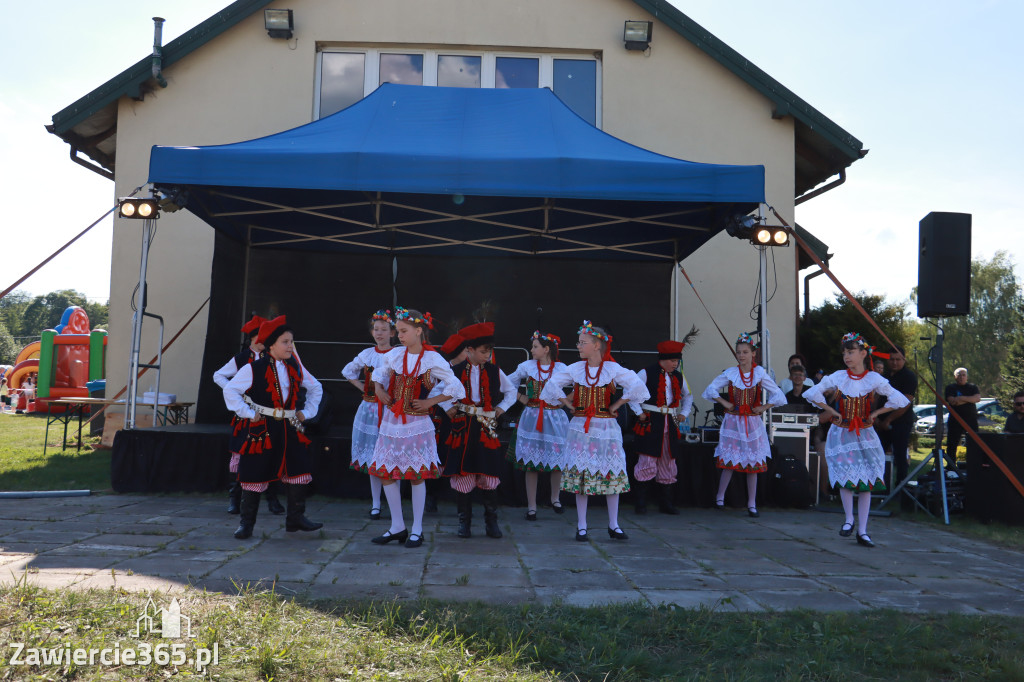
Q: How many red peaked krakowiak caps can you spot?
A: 5